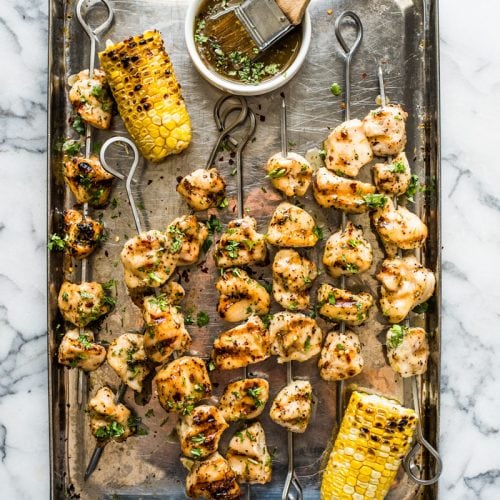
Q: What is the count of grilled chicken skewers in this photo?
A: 7